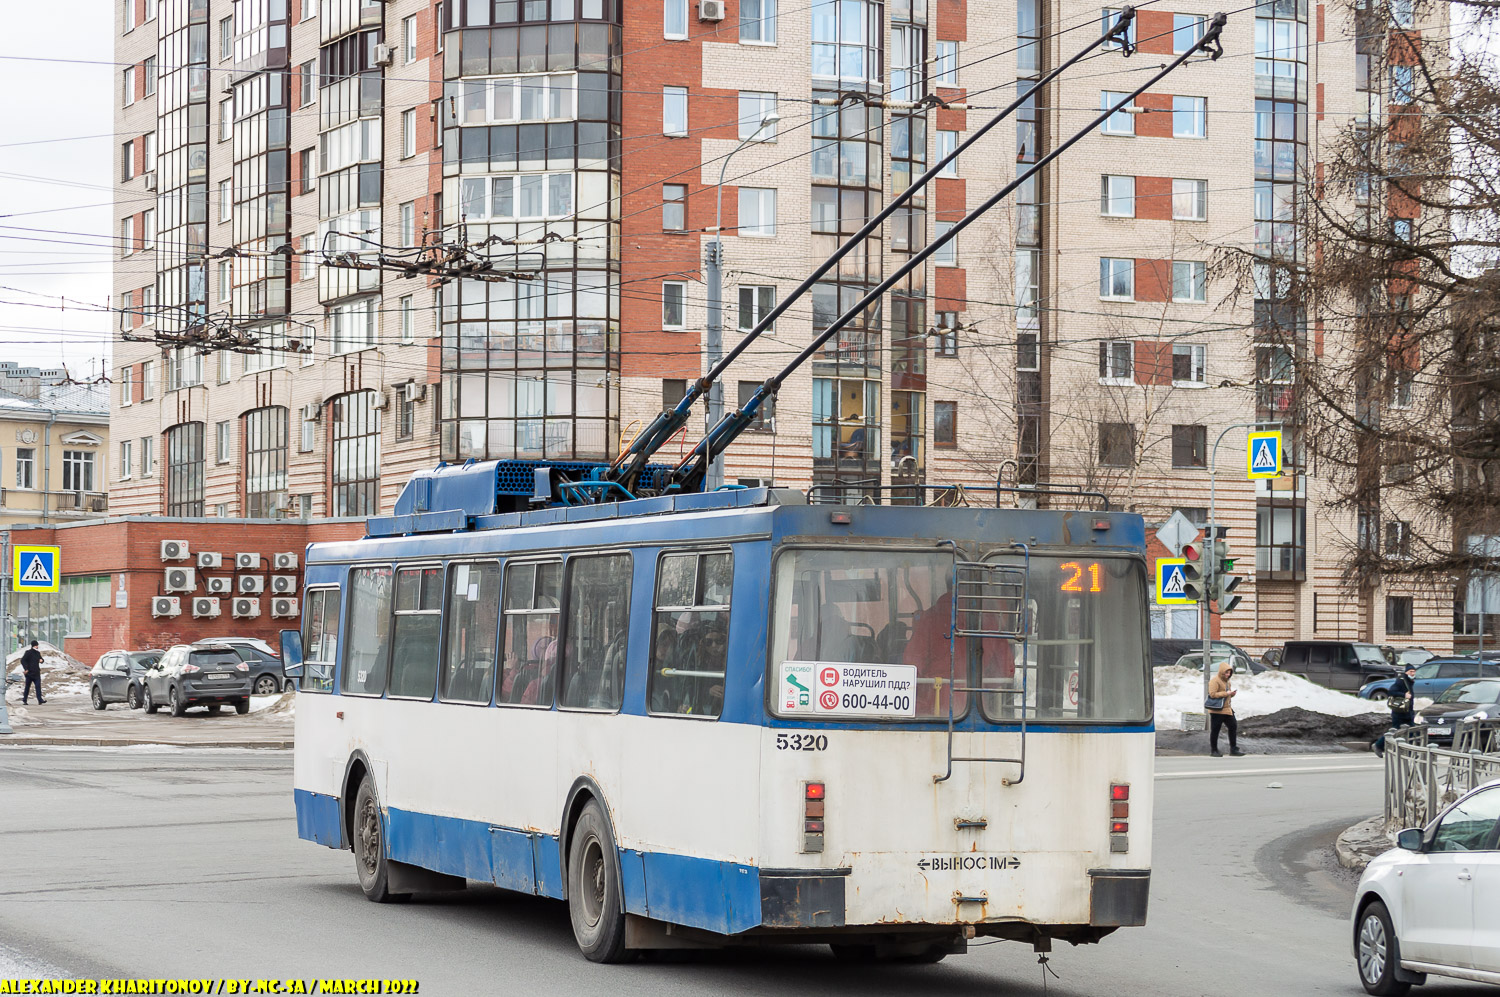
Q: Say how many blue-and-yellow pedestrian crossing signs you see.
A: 3